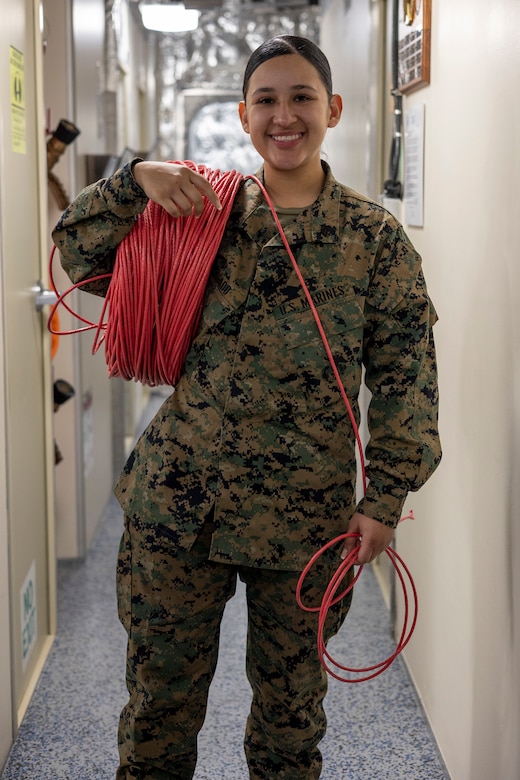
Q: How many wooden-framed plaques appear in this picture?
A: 1